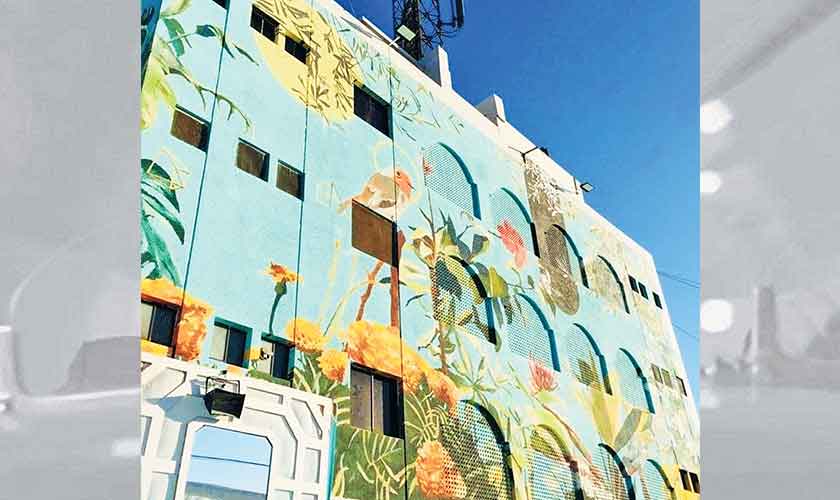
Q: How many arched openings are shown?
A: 12